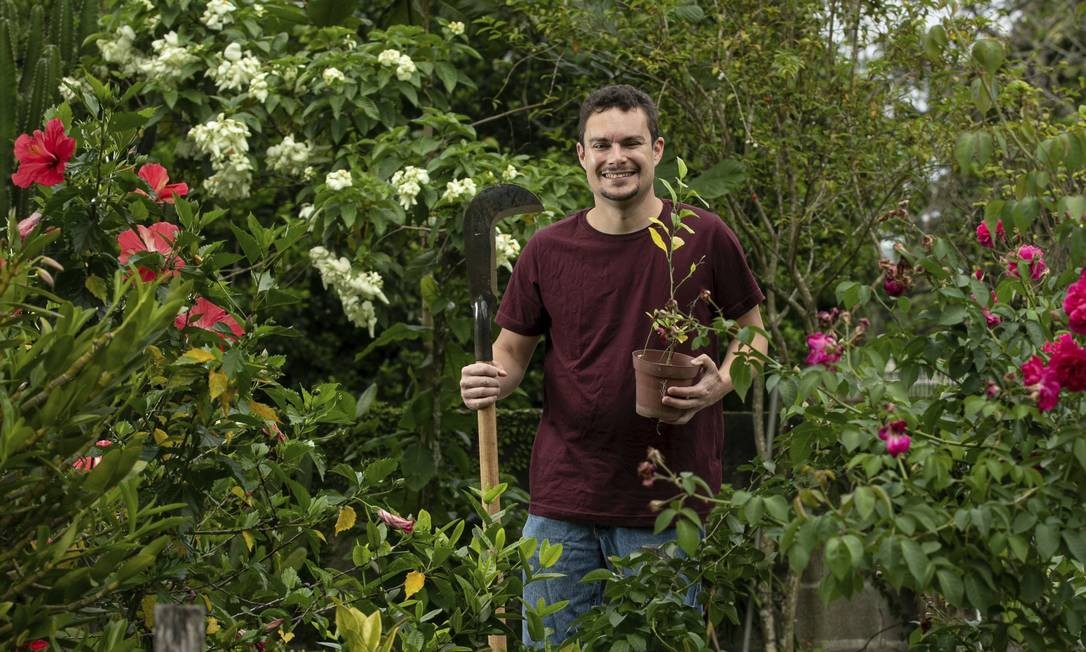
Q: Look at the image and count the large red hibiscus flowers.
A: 4